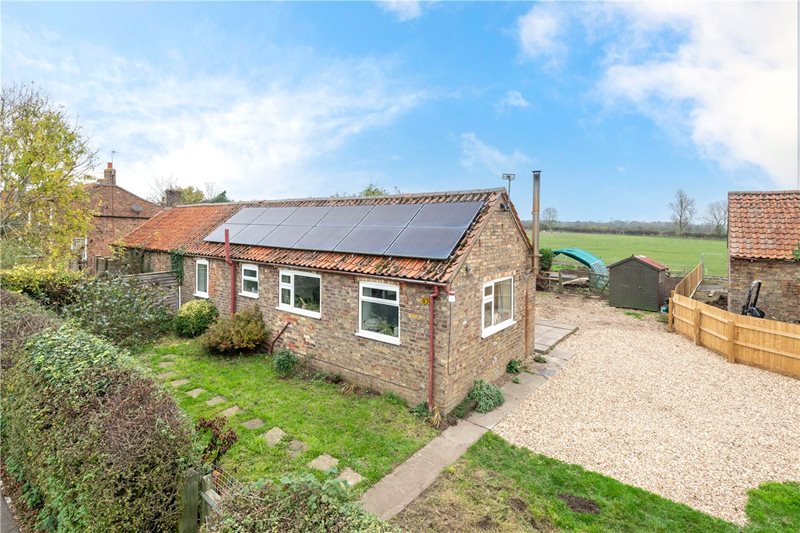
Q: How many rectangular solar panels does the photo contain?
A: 12